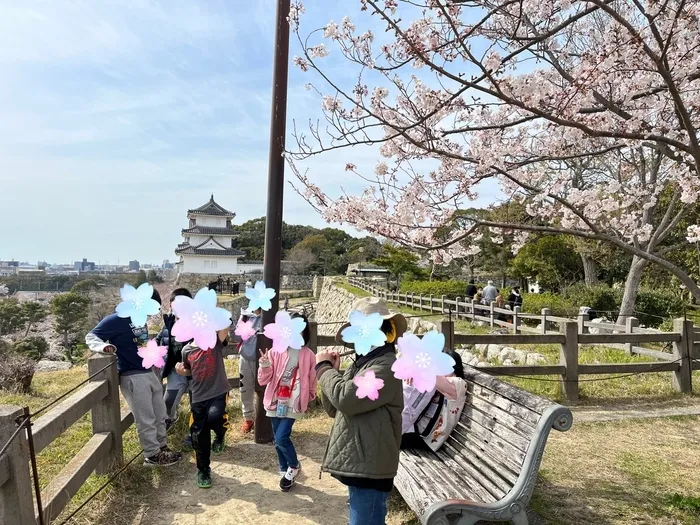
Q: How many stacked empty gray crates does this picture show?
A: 0